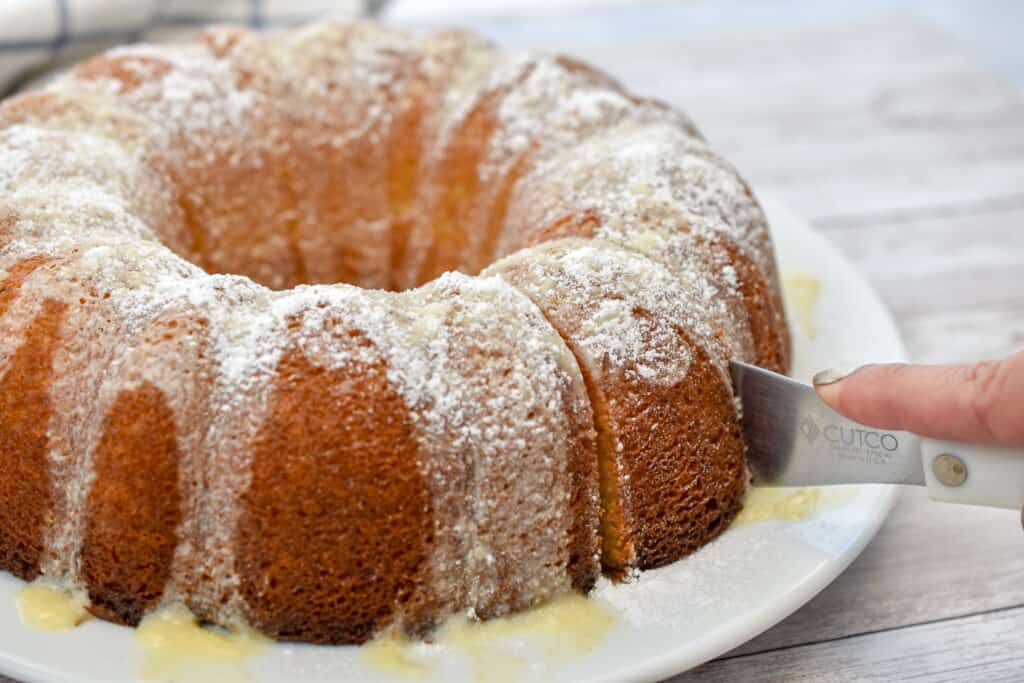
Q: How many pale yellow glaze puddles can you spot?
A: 6